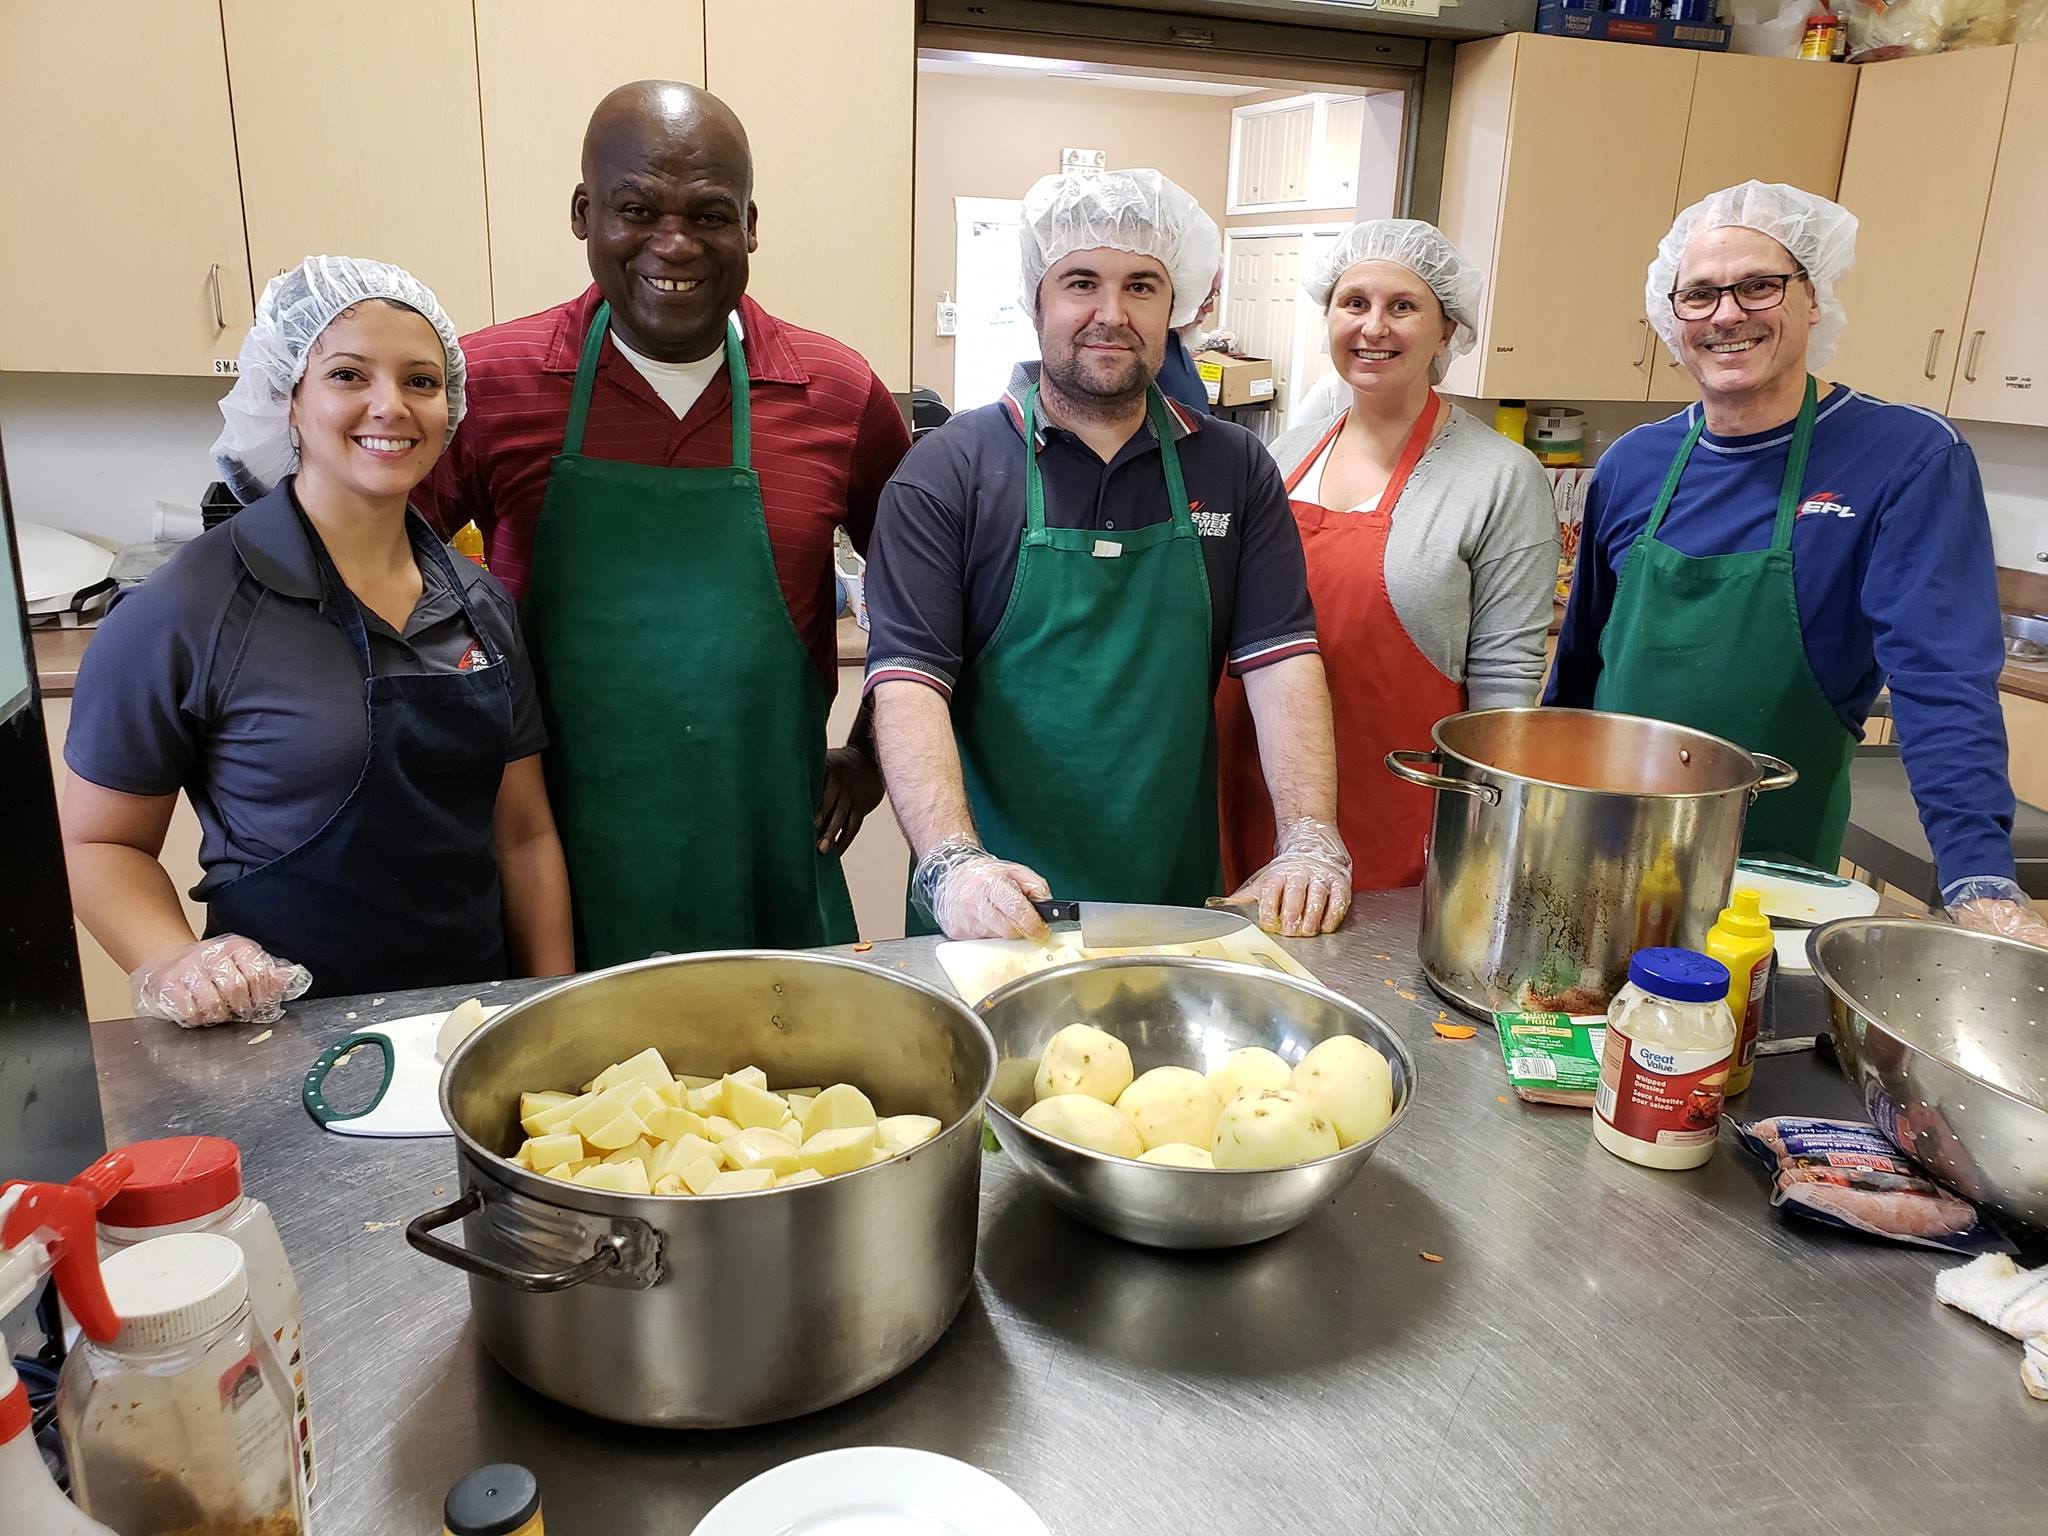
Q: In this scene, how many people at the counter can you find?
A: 5